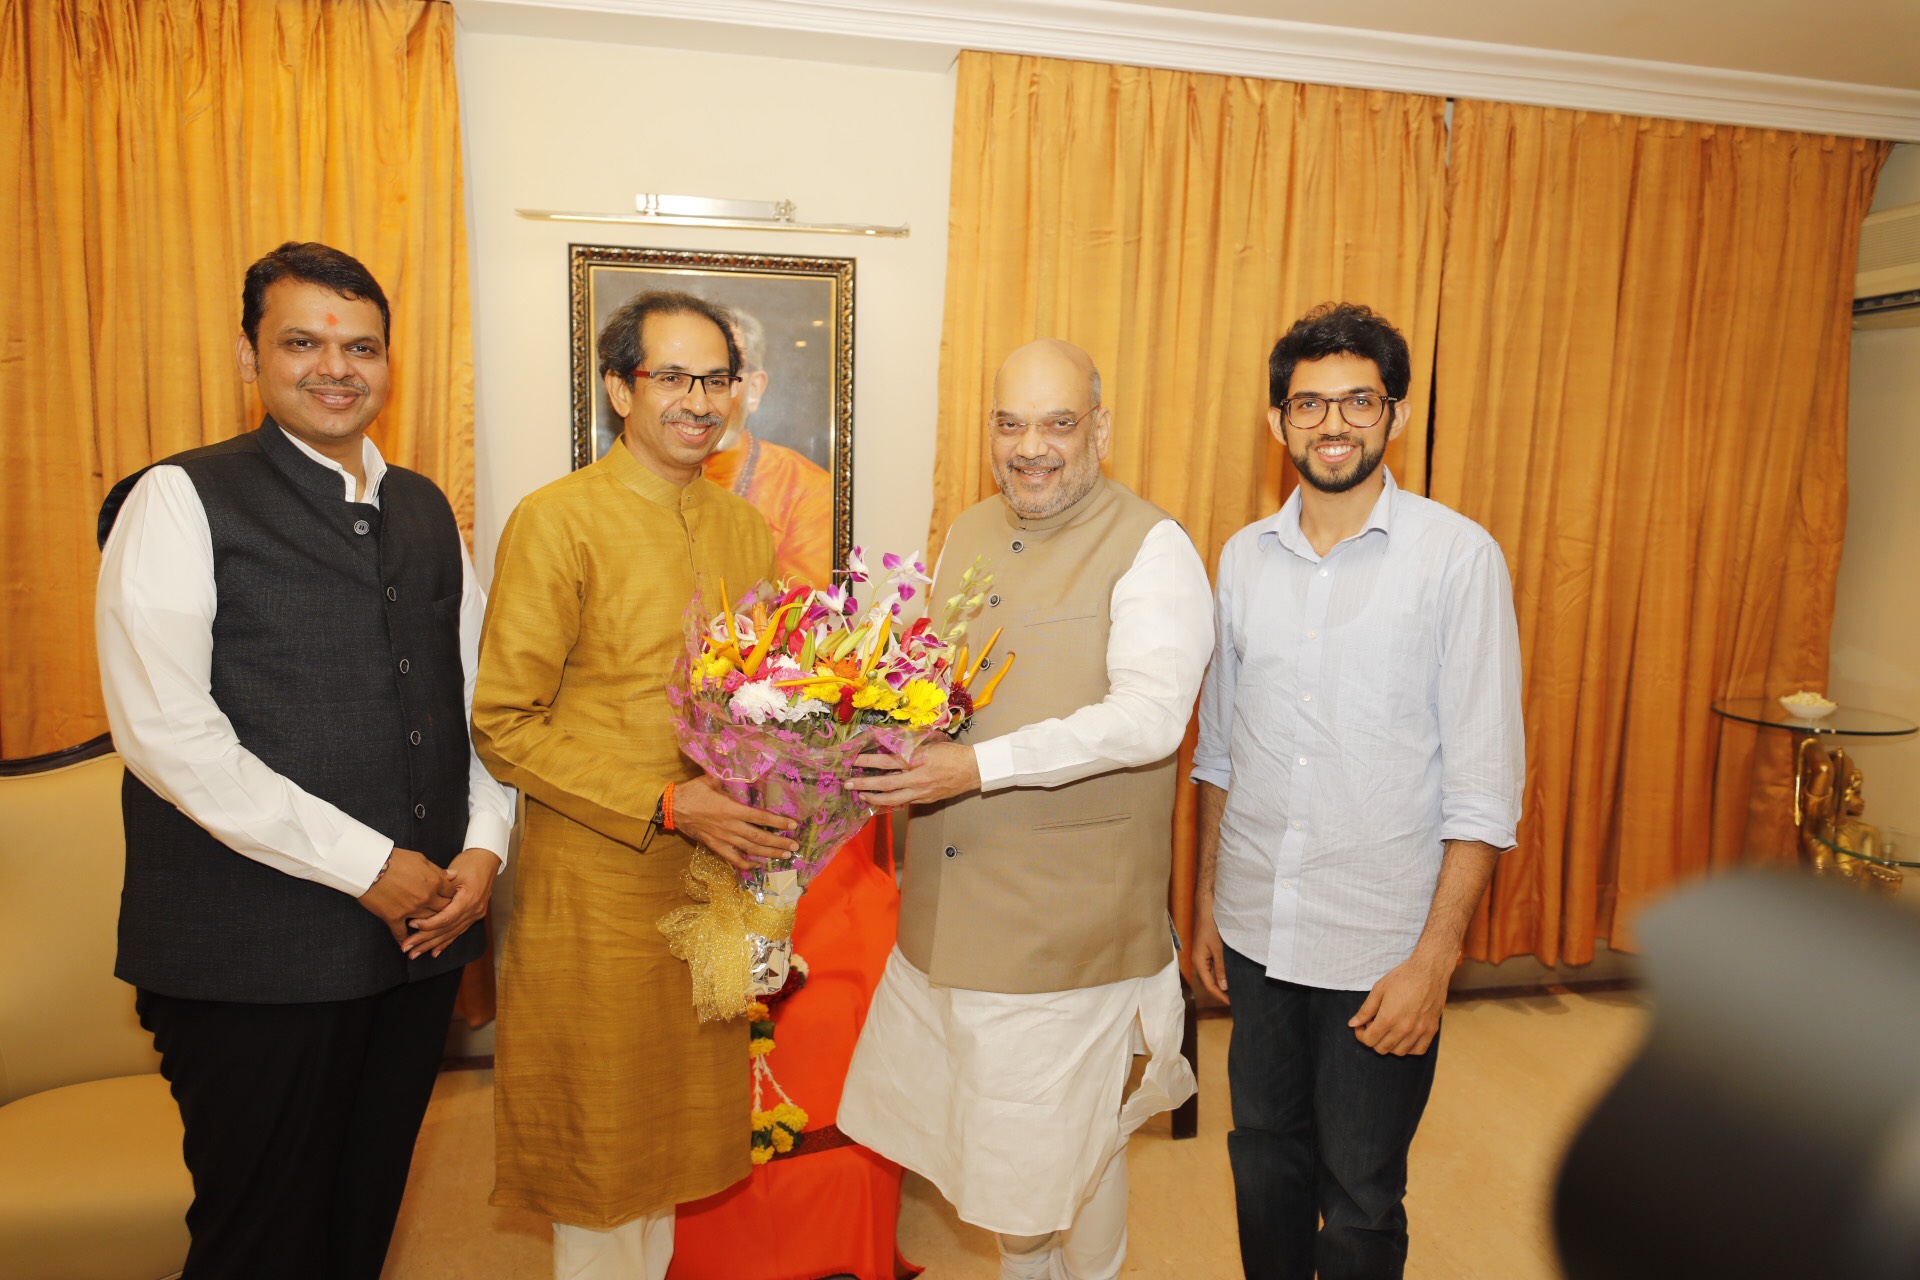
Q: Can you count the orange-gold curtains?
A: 3